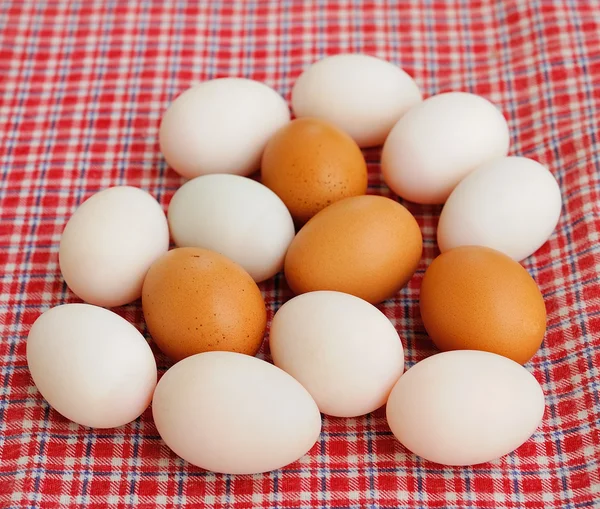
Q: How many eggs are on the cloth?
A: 14